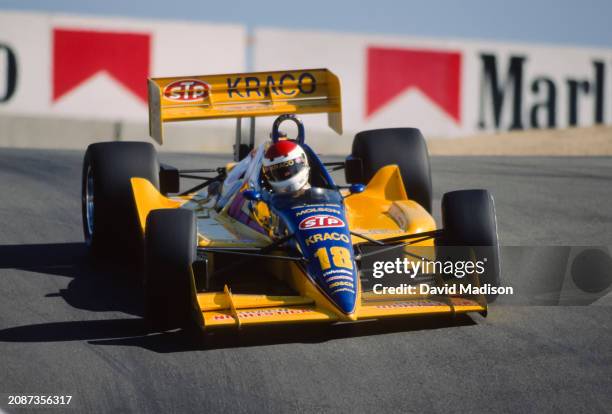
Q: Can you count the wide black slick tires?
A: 4